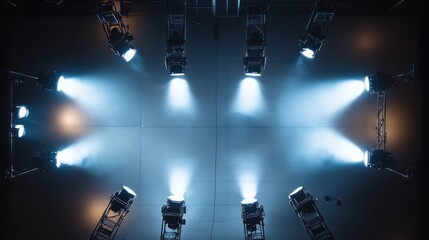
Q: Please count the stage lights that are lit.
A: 14